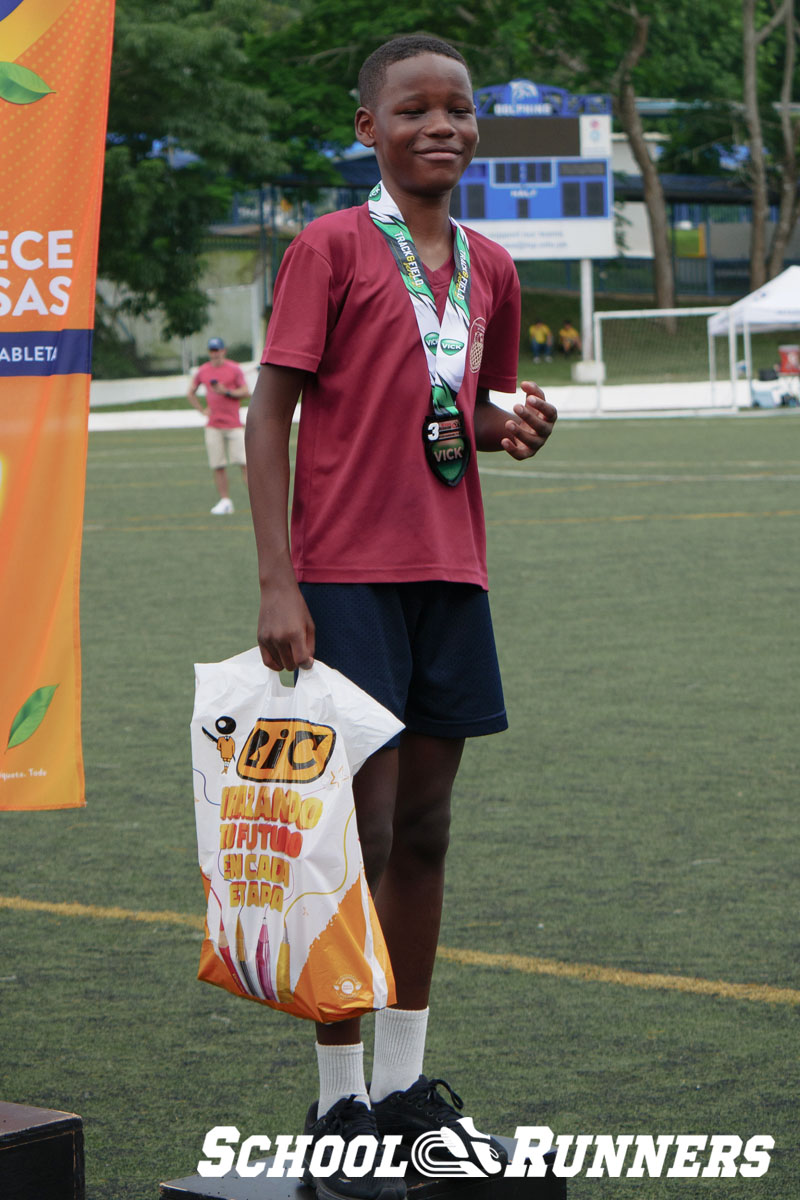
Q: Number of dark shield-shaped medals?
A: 1